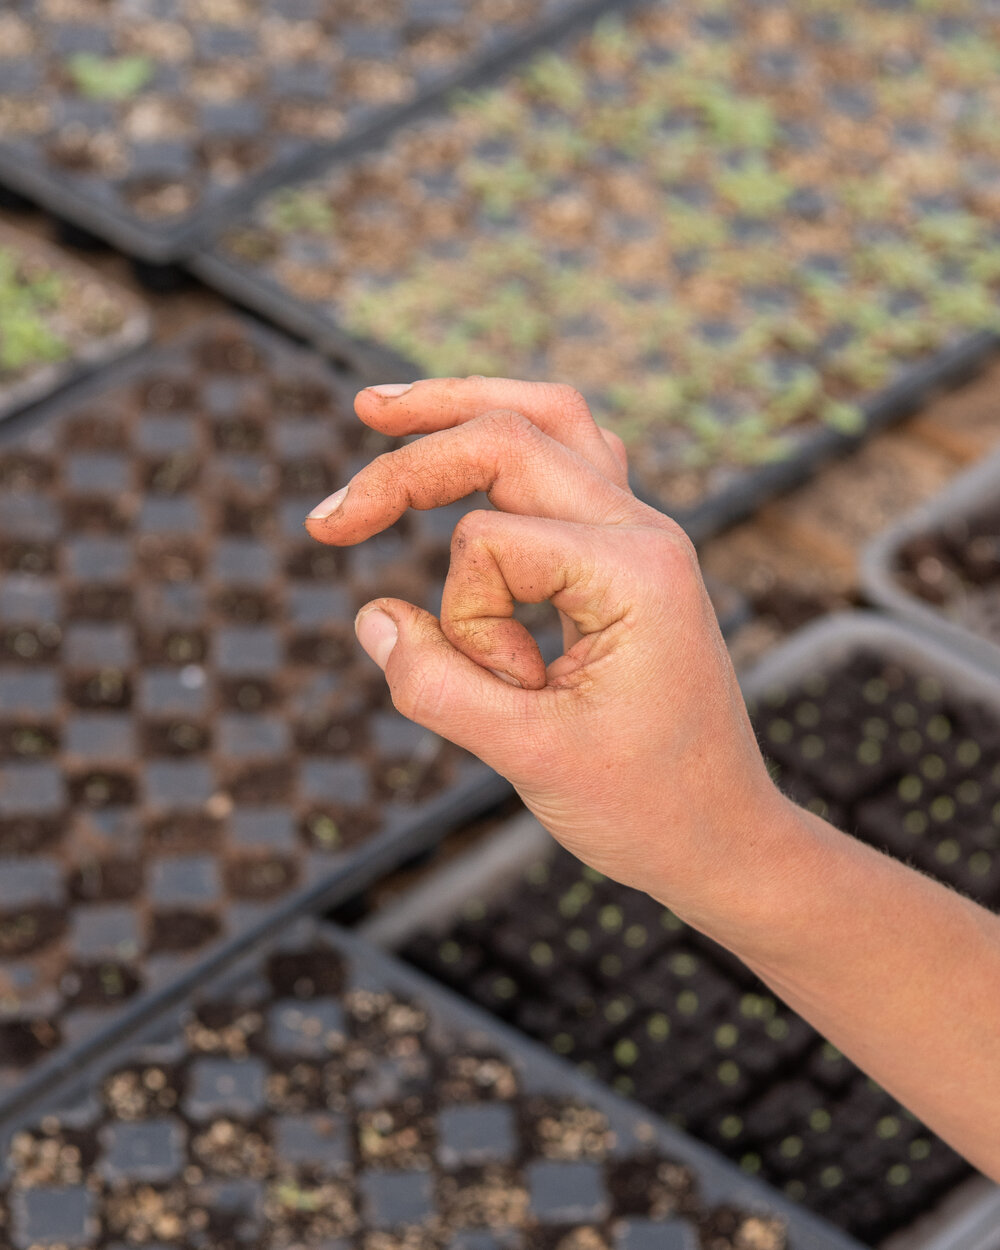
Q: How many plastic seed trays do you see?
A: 7